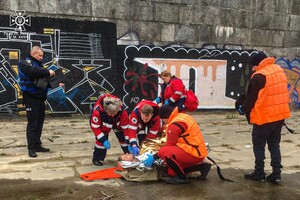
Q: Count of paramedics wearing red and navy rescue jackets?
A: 3